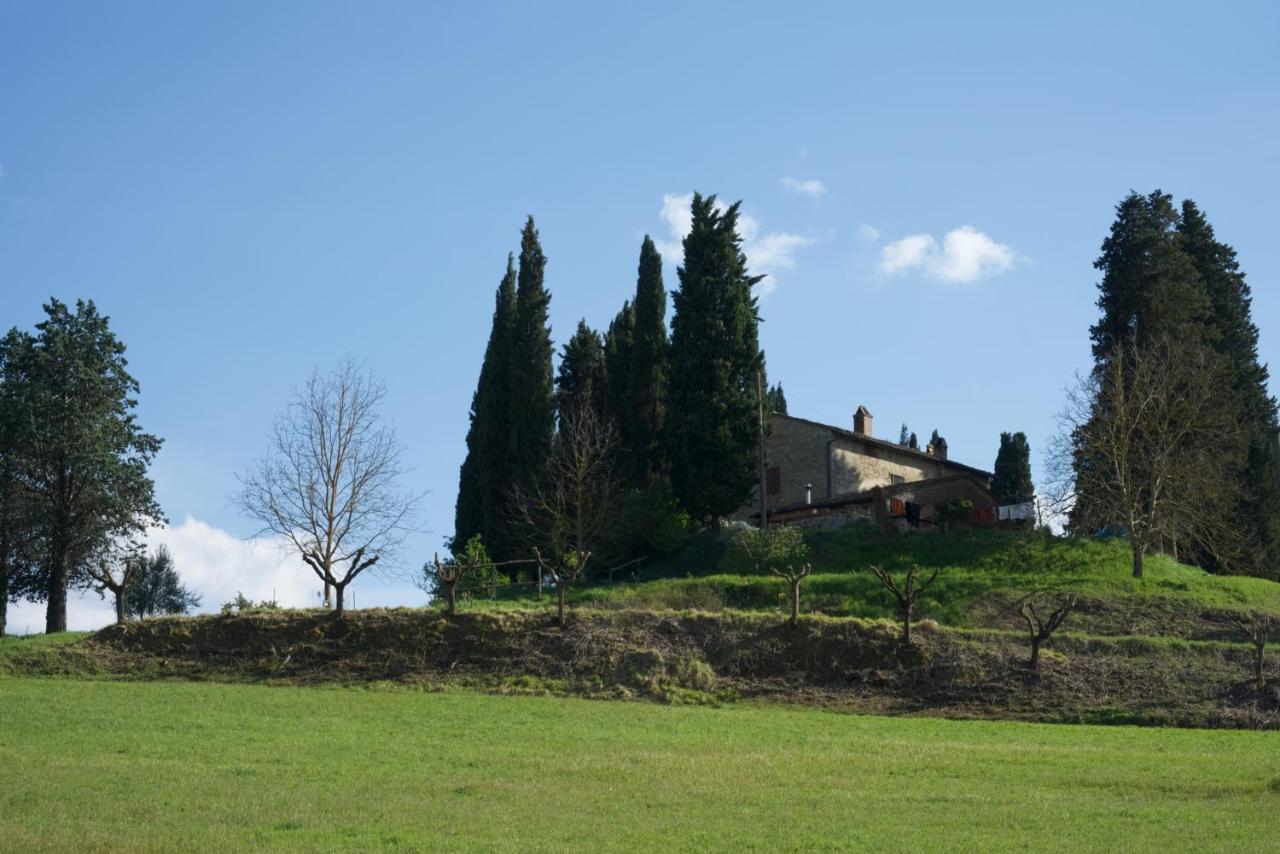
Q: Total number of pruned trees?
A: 8